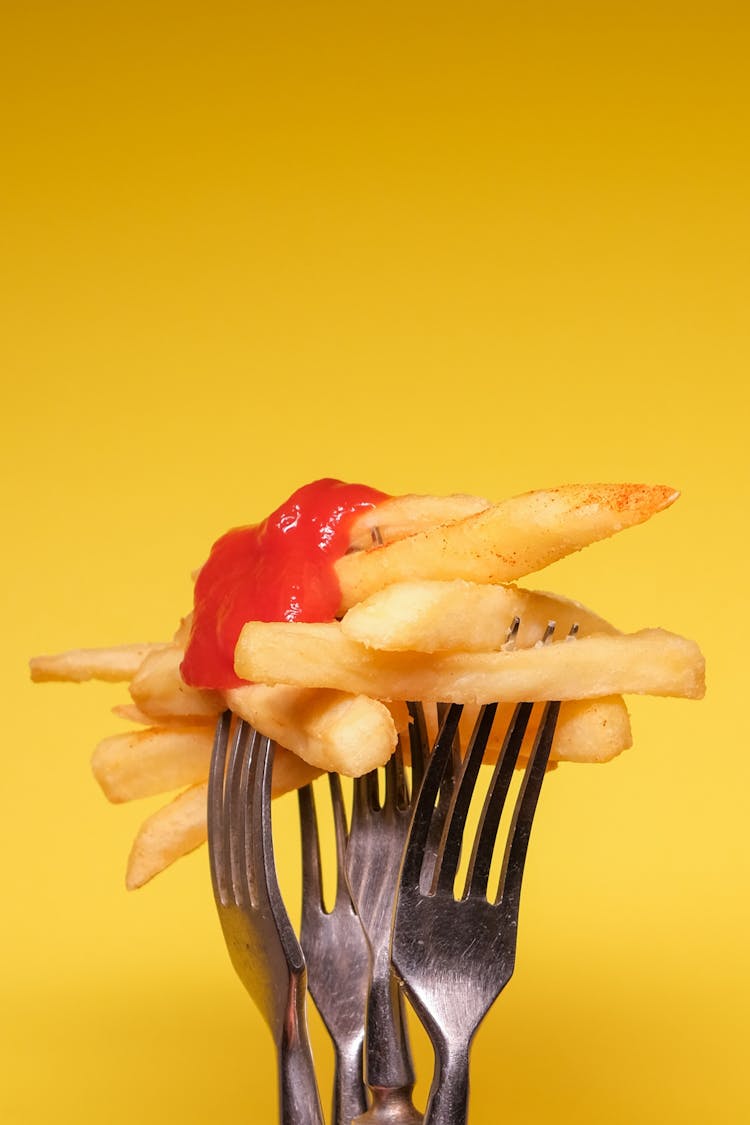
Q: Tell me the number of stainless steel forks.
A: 4